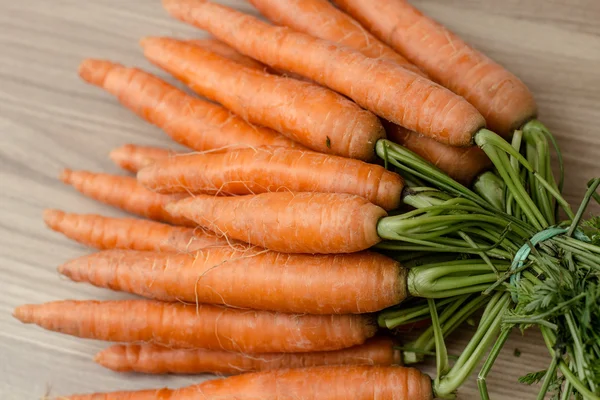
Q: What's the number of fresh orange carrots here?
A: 15